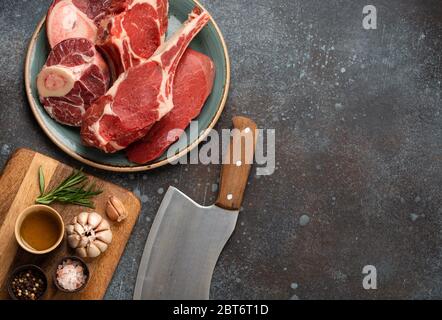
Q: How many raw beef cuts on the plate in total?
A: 5